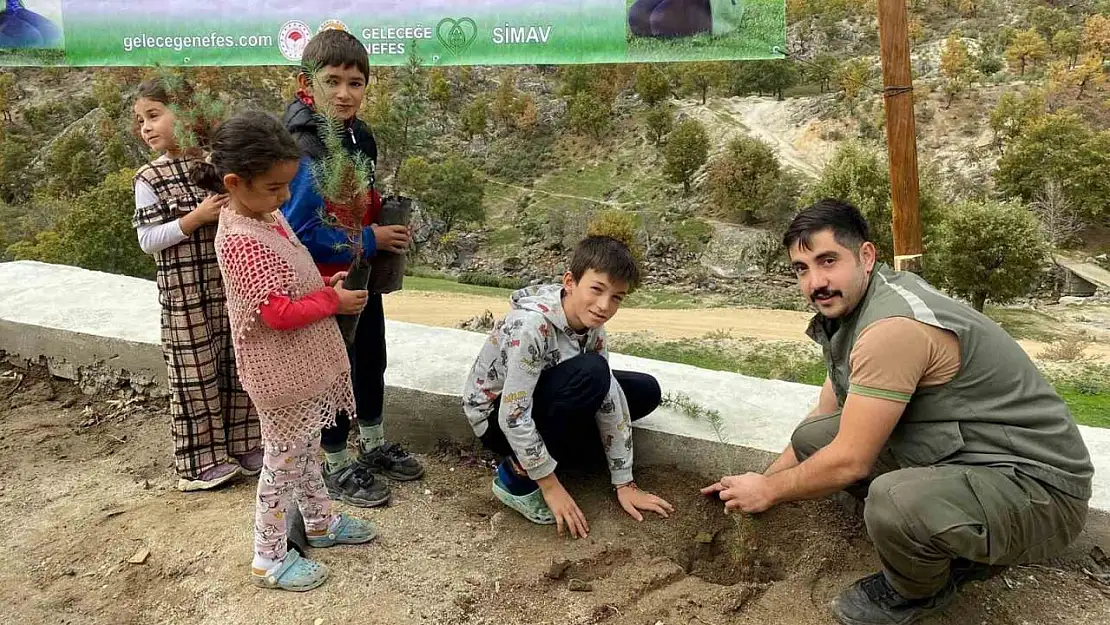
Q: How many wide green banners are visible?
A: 1